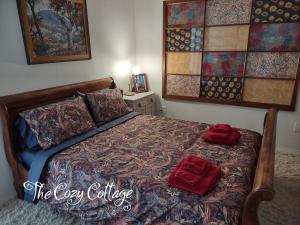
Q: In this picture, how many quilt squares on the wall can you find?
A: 12